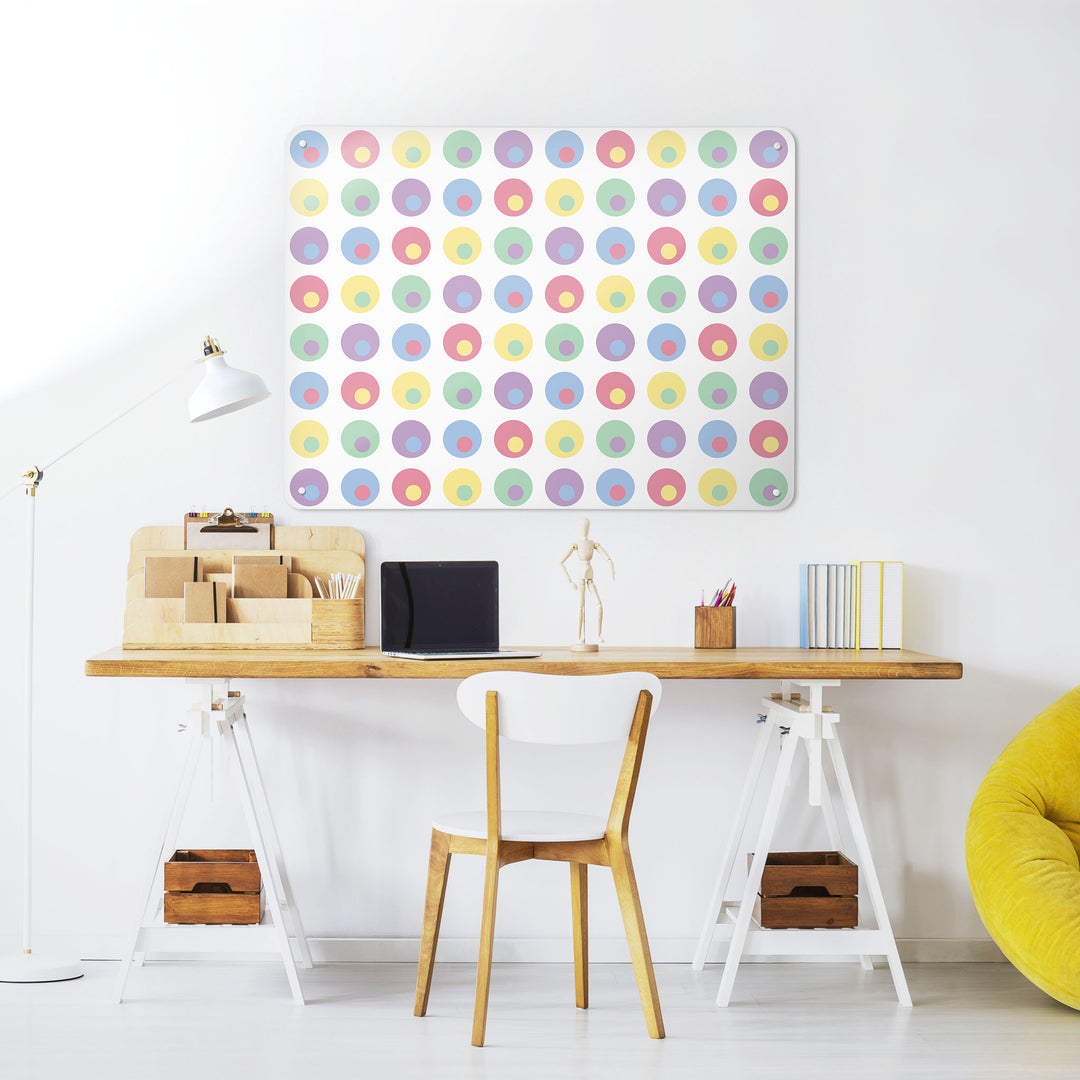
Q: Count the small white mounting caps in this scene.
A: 4